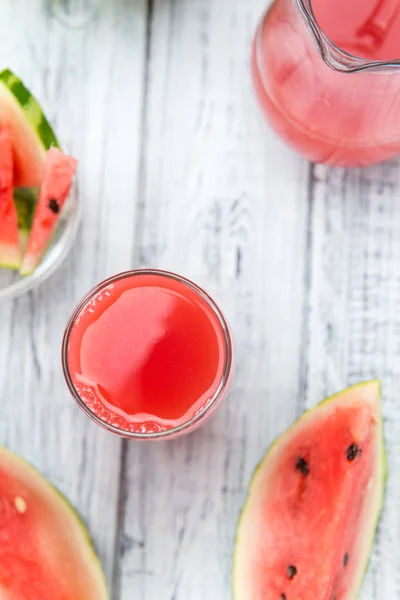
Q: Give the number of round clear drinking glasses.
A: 1